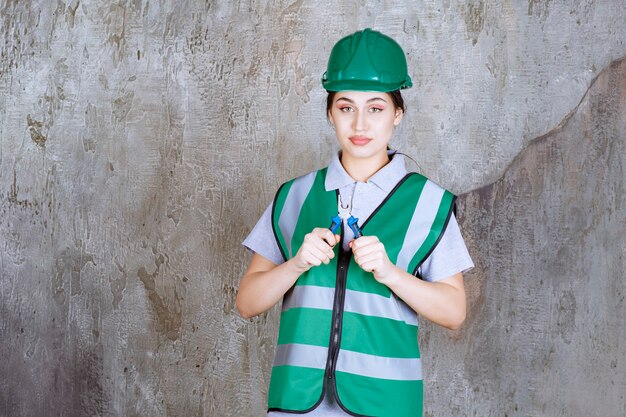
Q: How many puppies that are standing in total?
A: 0